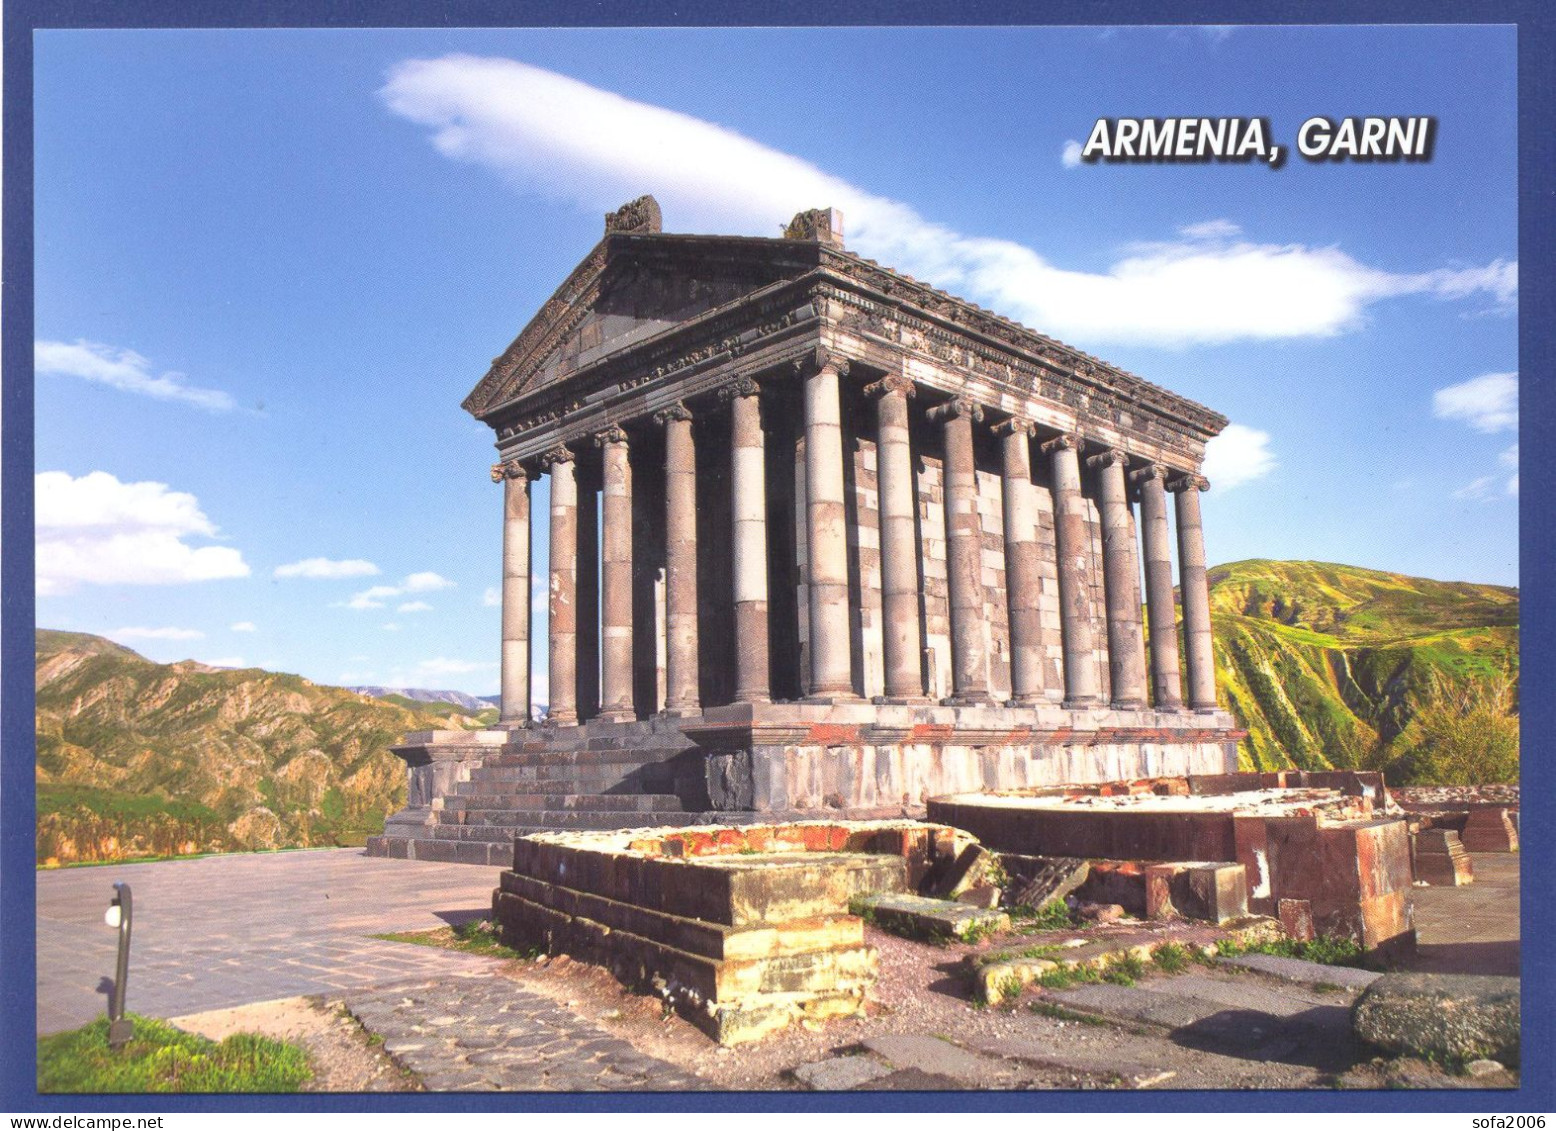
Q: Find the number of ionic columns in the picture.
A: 13